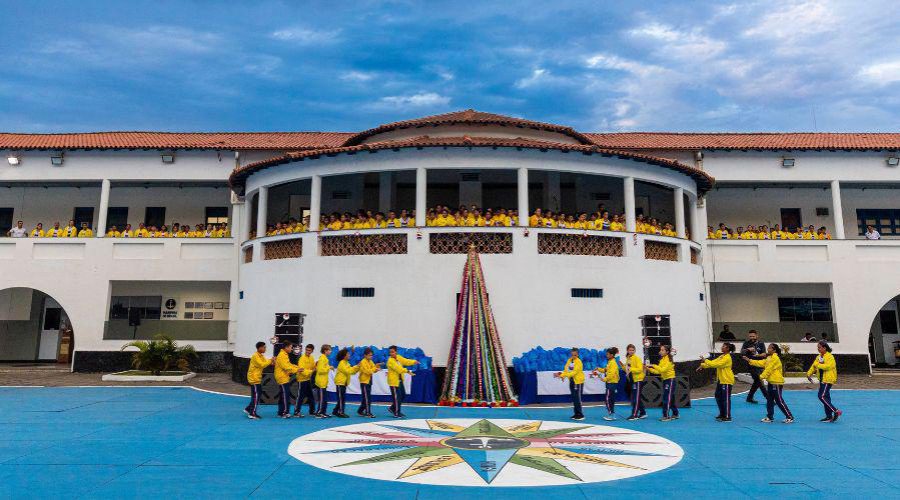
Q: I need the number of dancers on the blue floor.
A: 14